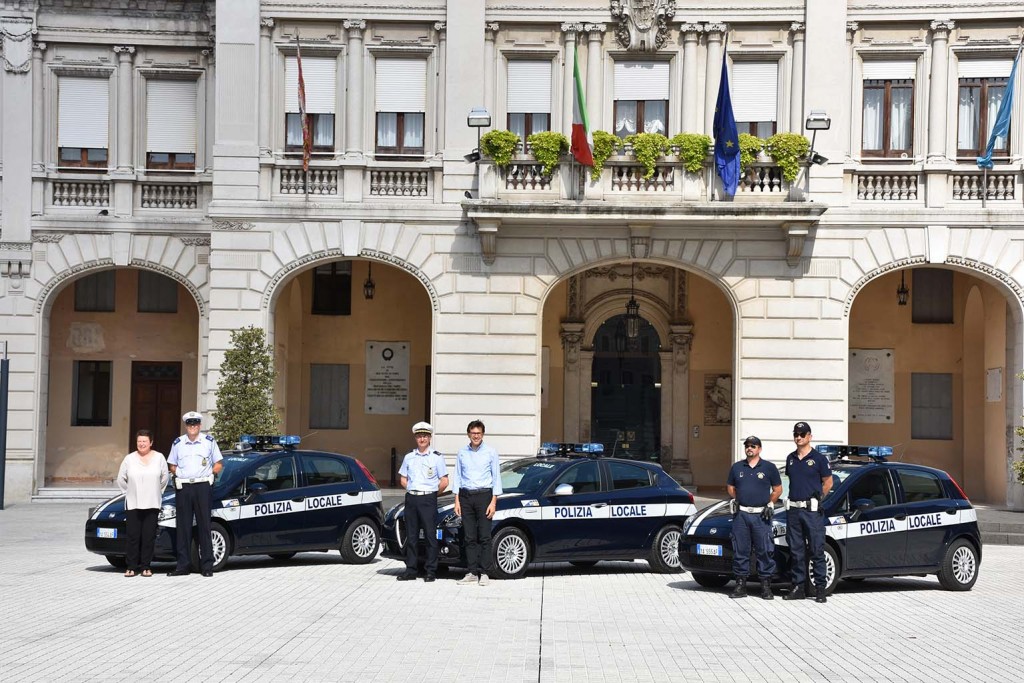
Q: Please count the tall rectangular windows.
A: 9